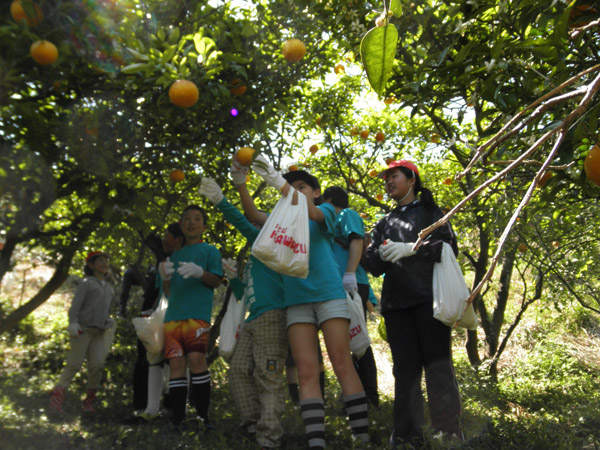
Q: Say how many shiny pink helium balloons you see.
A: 0